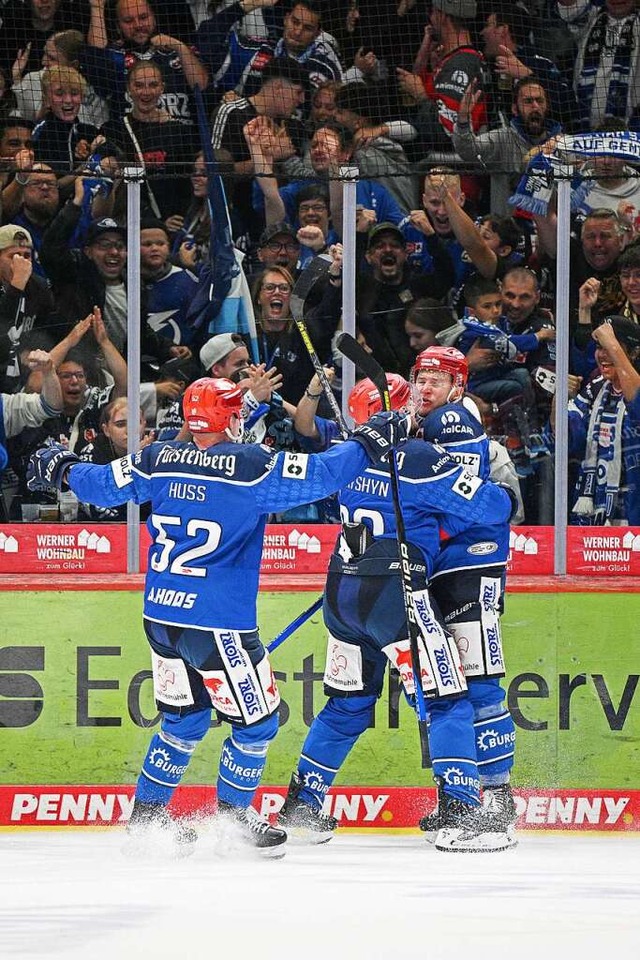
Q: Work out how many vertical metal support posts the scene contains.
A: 3